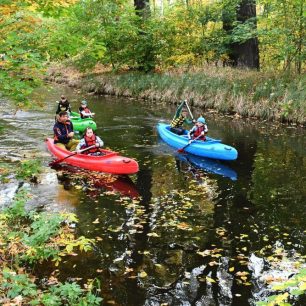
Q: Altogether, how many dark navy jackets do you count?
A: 1